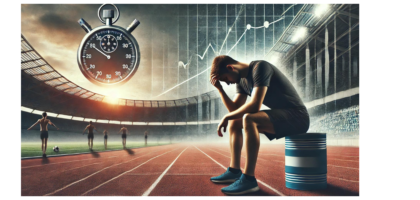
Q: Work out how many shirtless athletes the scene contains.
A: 5